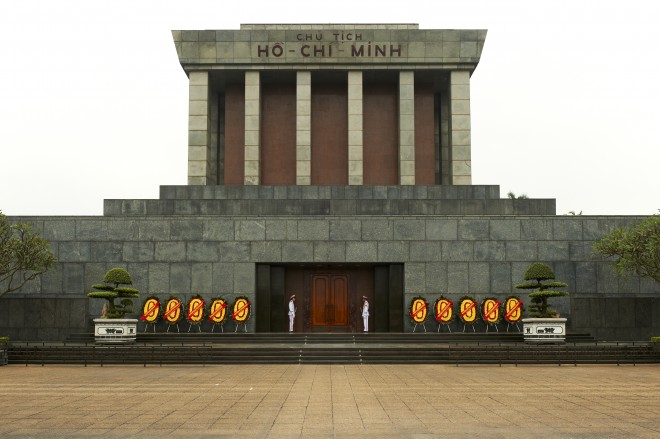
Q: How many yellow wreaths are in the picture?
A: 10